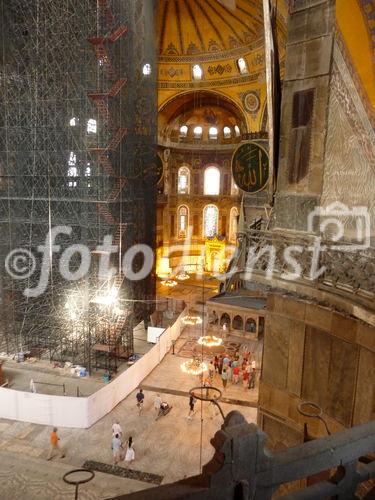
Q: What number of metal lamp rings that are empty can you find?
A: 3